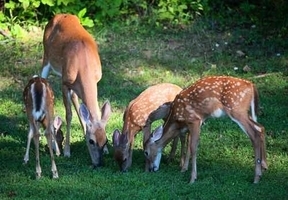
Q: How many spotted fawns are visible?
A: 3